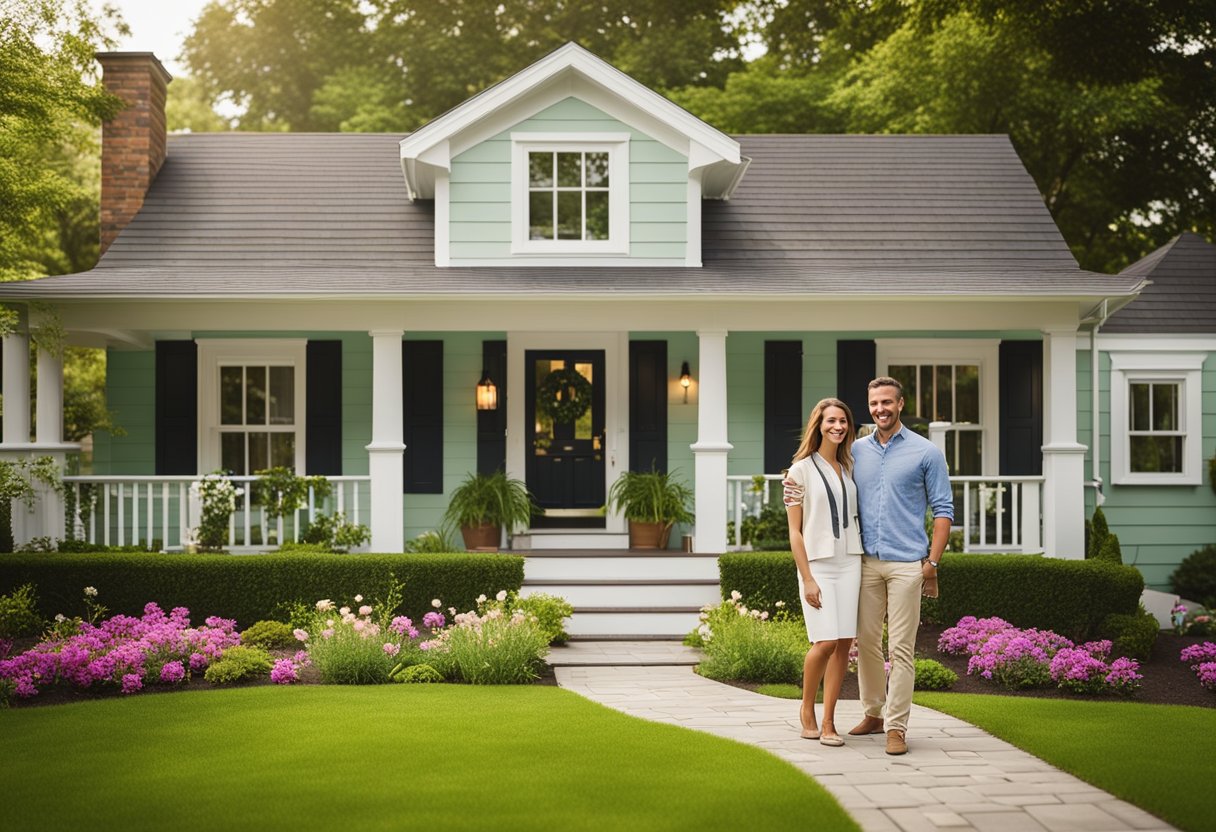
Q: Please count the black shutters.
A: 8